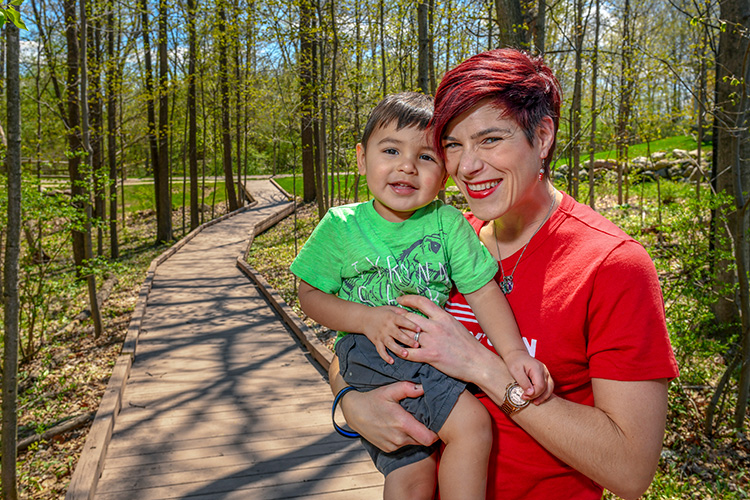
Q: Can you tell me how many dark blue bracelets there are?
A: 1